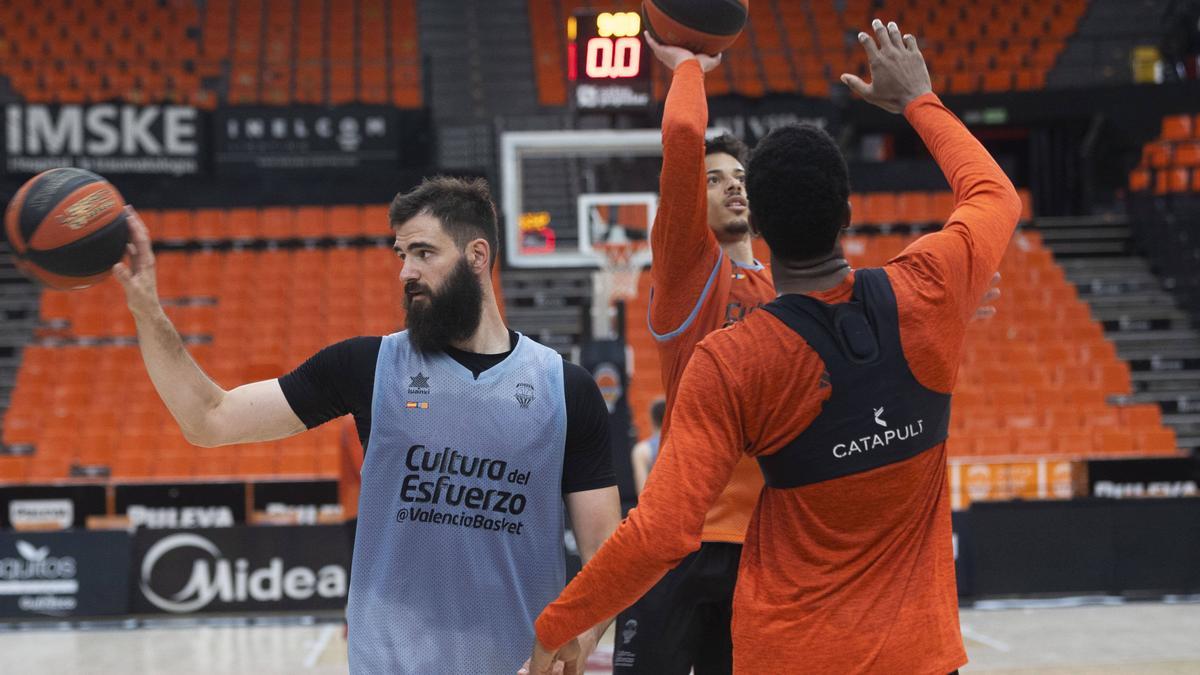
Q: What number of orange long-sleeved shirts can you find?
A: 2